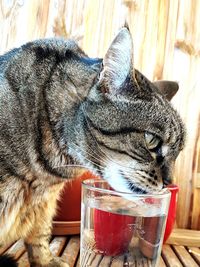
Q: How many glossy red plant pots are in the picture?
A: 1